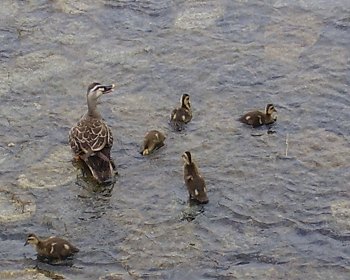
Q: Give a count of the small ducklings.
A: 5